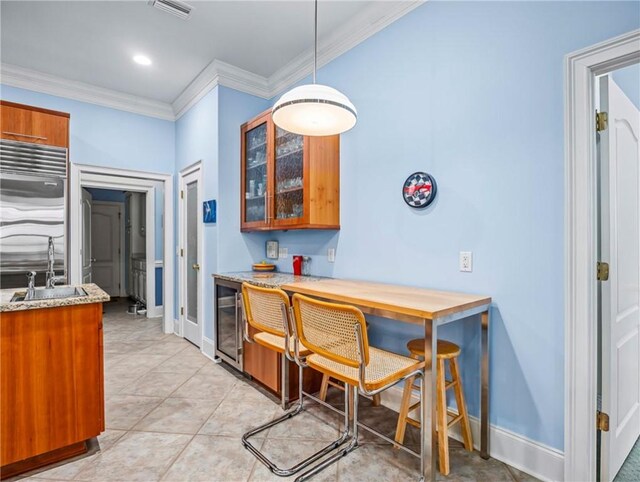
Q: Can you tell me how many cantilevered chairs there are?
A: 2